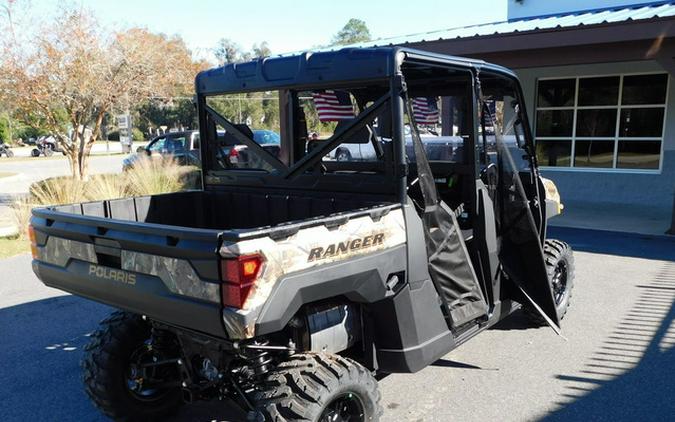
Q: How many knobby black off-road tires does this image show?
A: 3